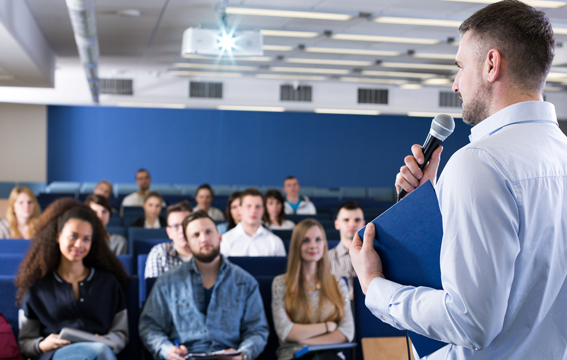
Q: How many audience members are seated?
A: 15